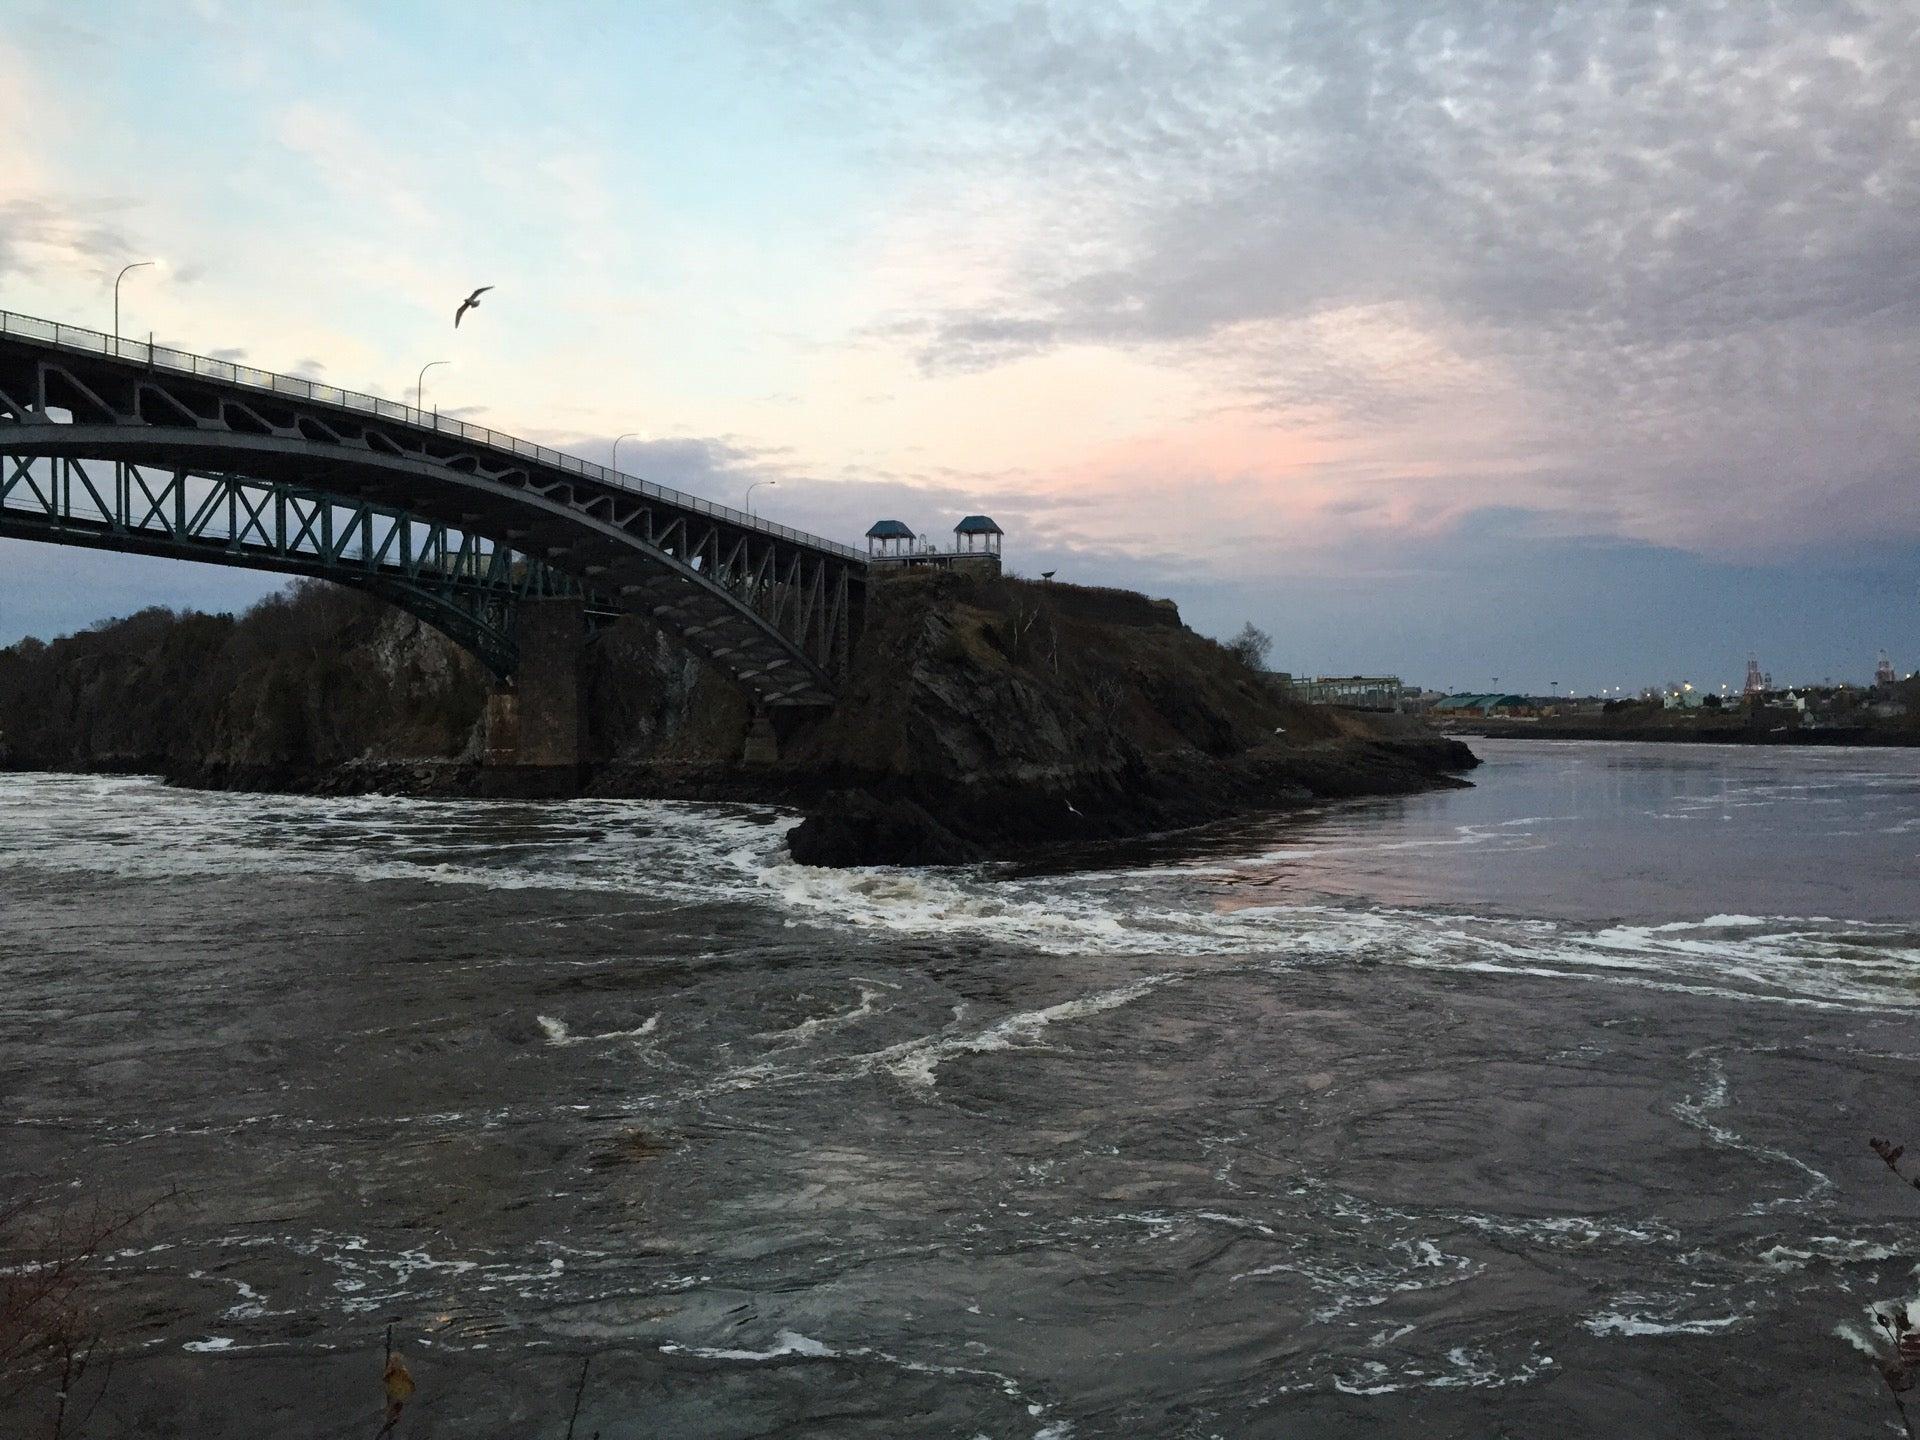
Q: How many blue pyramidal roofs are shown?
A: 2